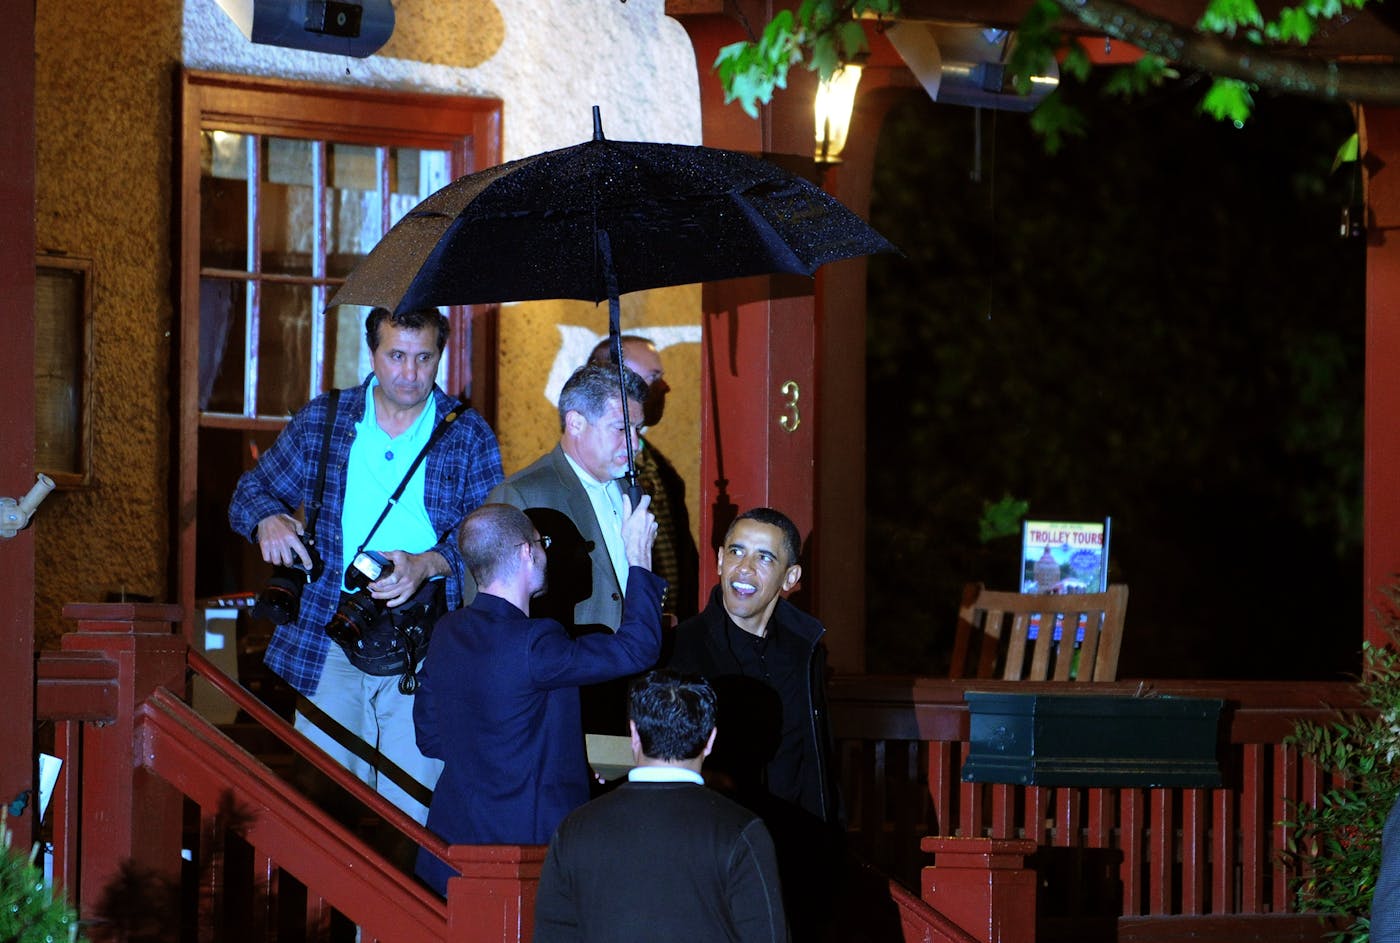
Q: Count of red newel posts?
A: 3